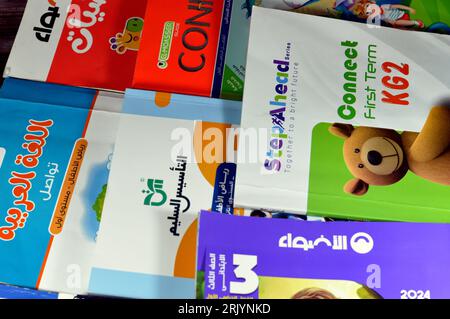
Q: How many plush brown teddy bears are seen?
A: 1